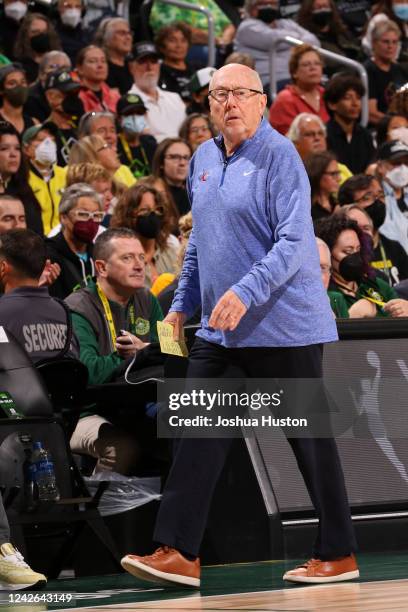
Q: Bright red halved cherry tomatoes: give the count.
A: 0